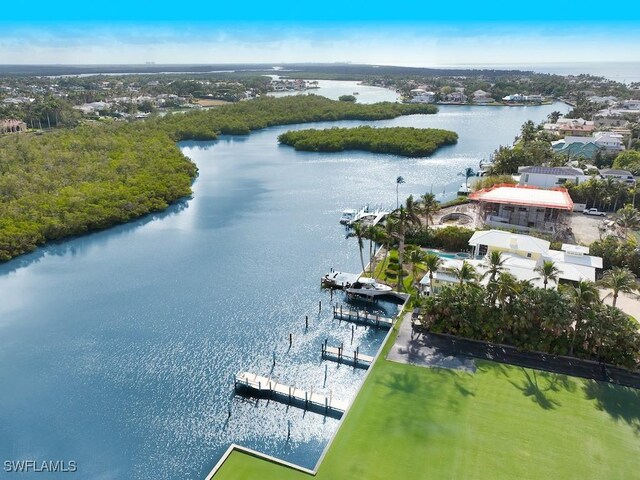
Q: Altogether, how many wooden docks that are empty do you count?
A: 3